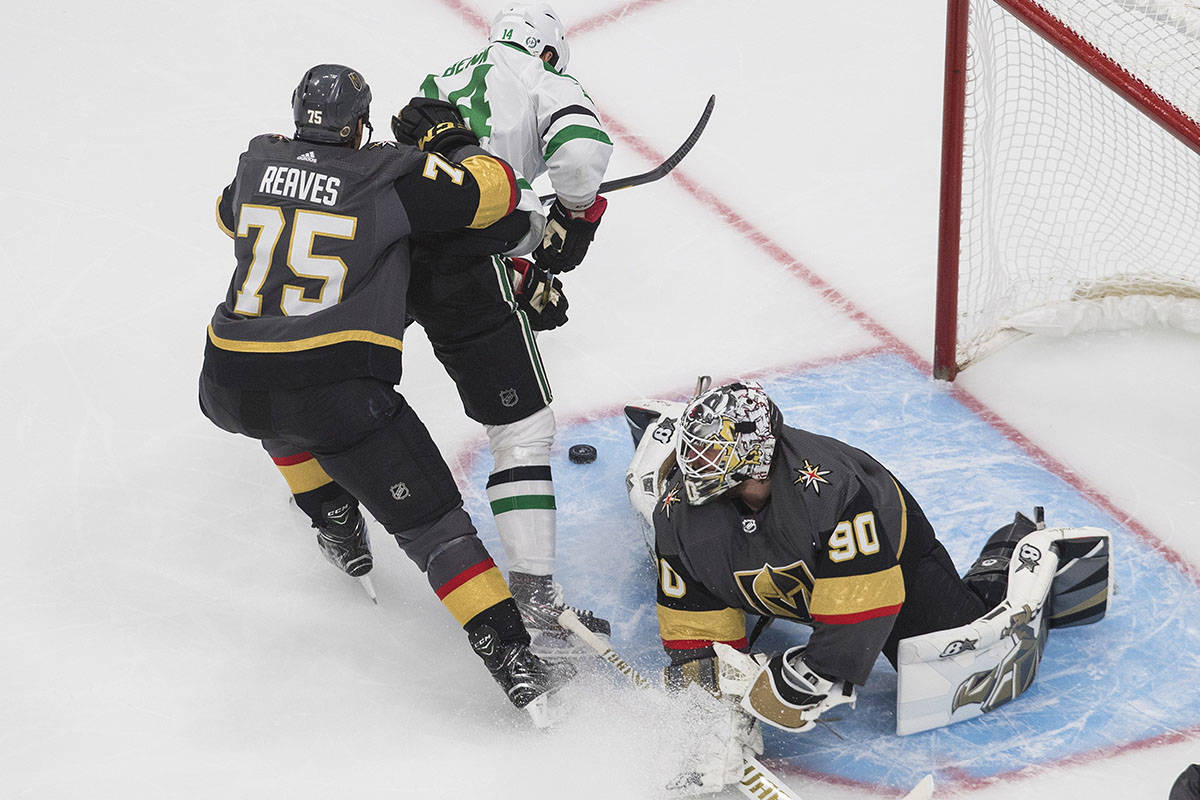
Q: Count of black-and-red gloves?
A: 2